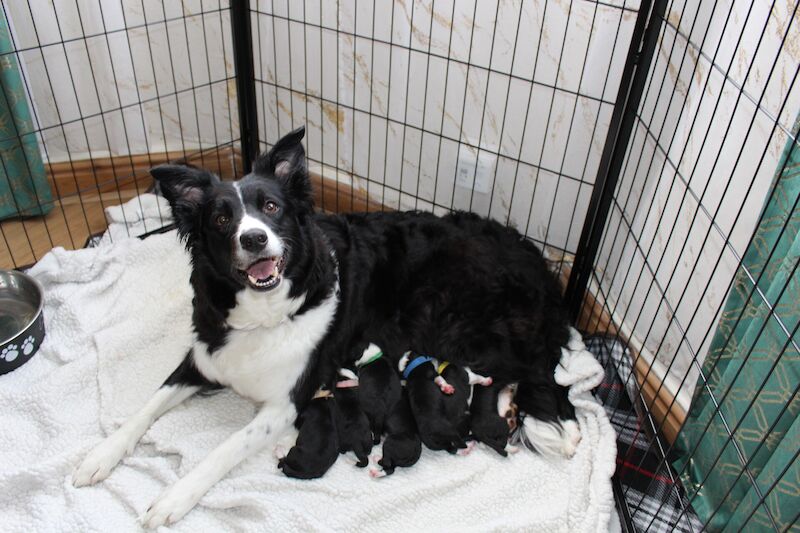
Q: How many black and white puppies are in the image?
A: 7